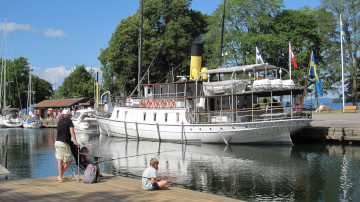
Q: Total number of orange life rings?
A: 5